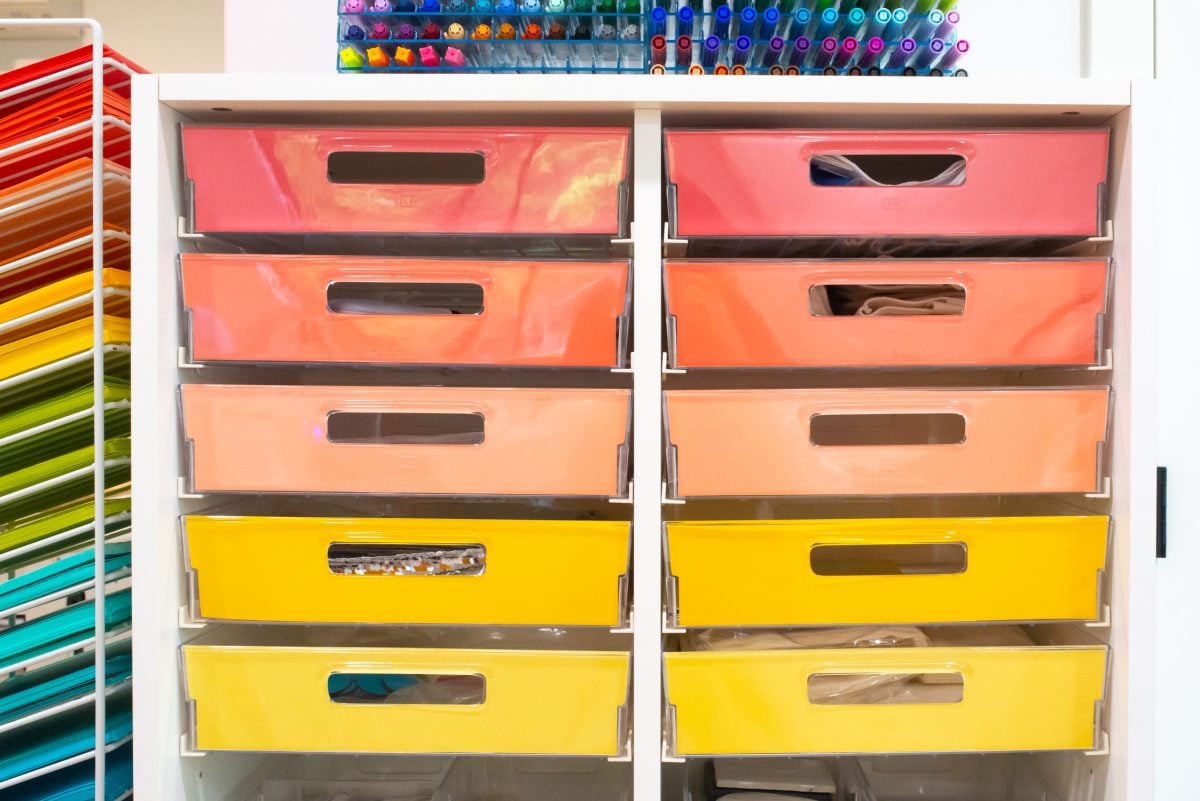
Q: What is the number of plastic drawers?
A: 10